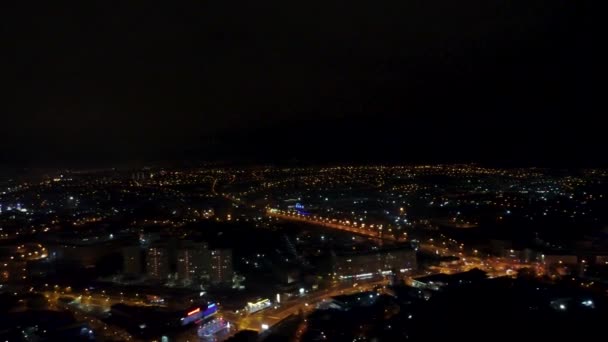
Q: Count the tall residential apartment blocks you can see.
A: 4